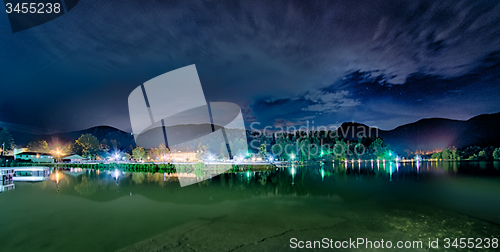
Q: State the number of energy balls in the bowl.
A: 0